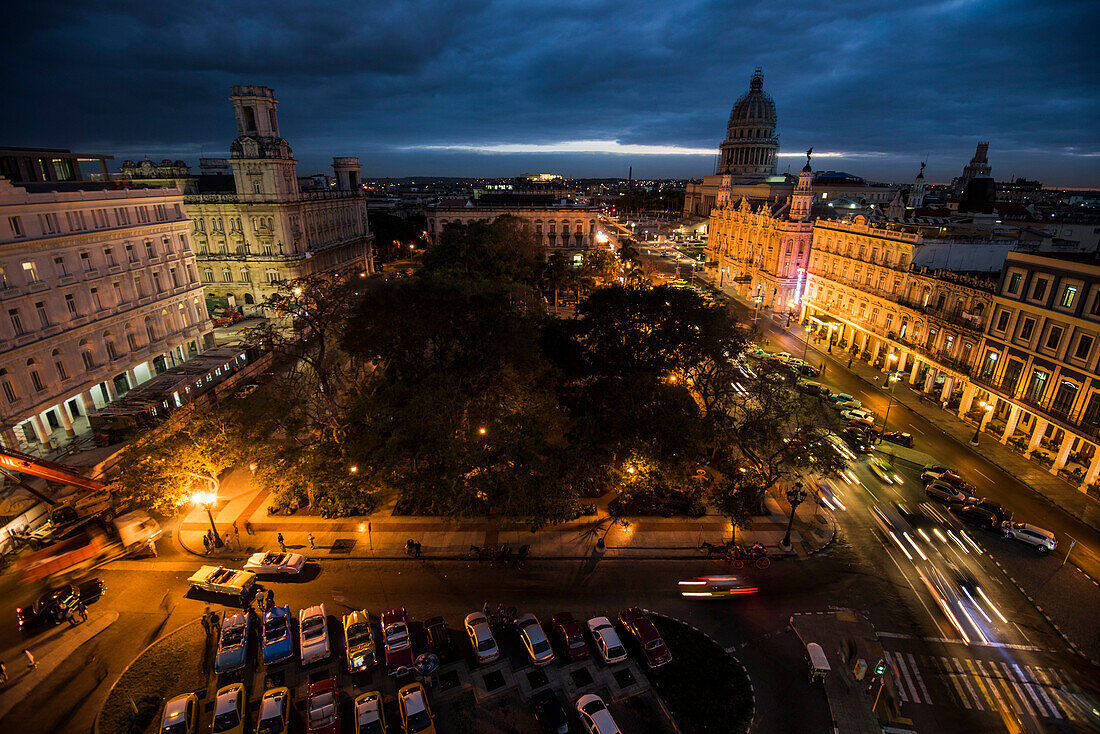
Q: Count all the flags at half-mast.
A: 0